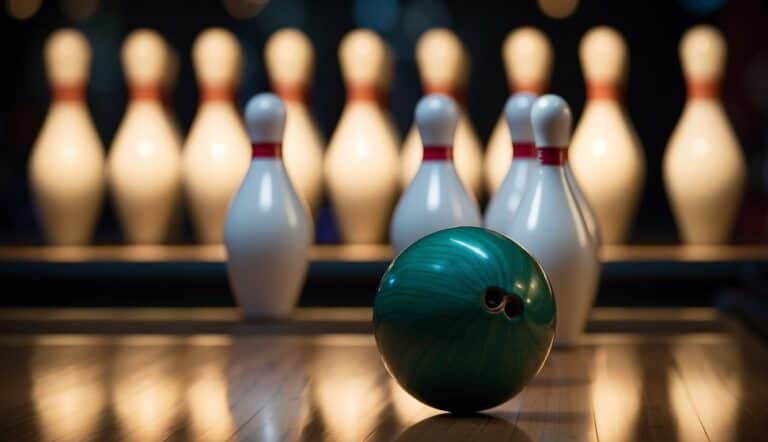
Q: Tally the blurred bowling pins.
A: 9